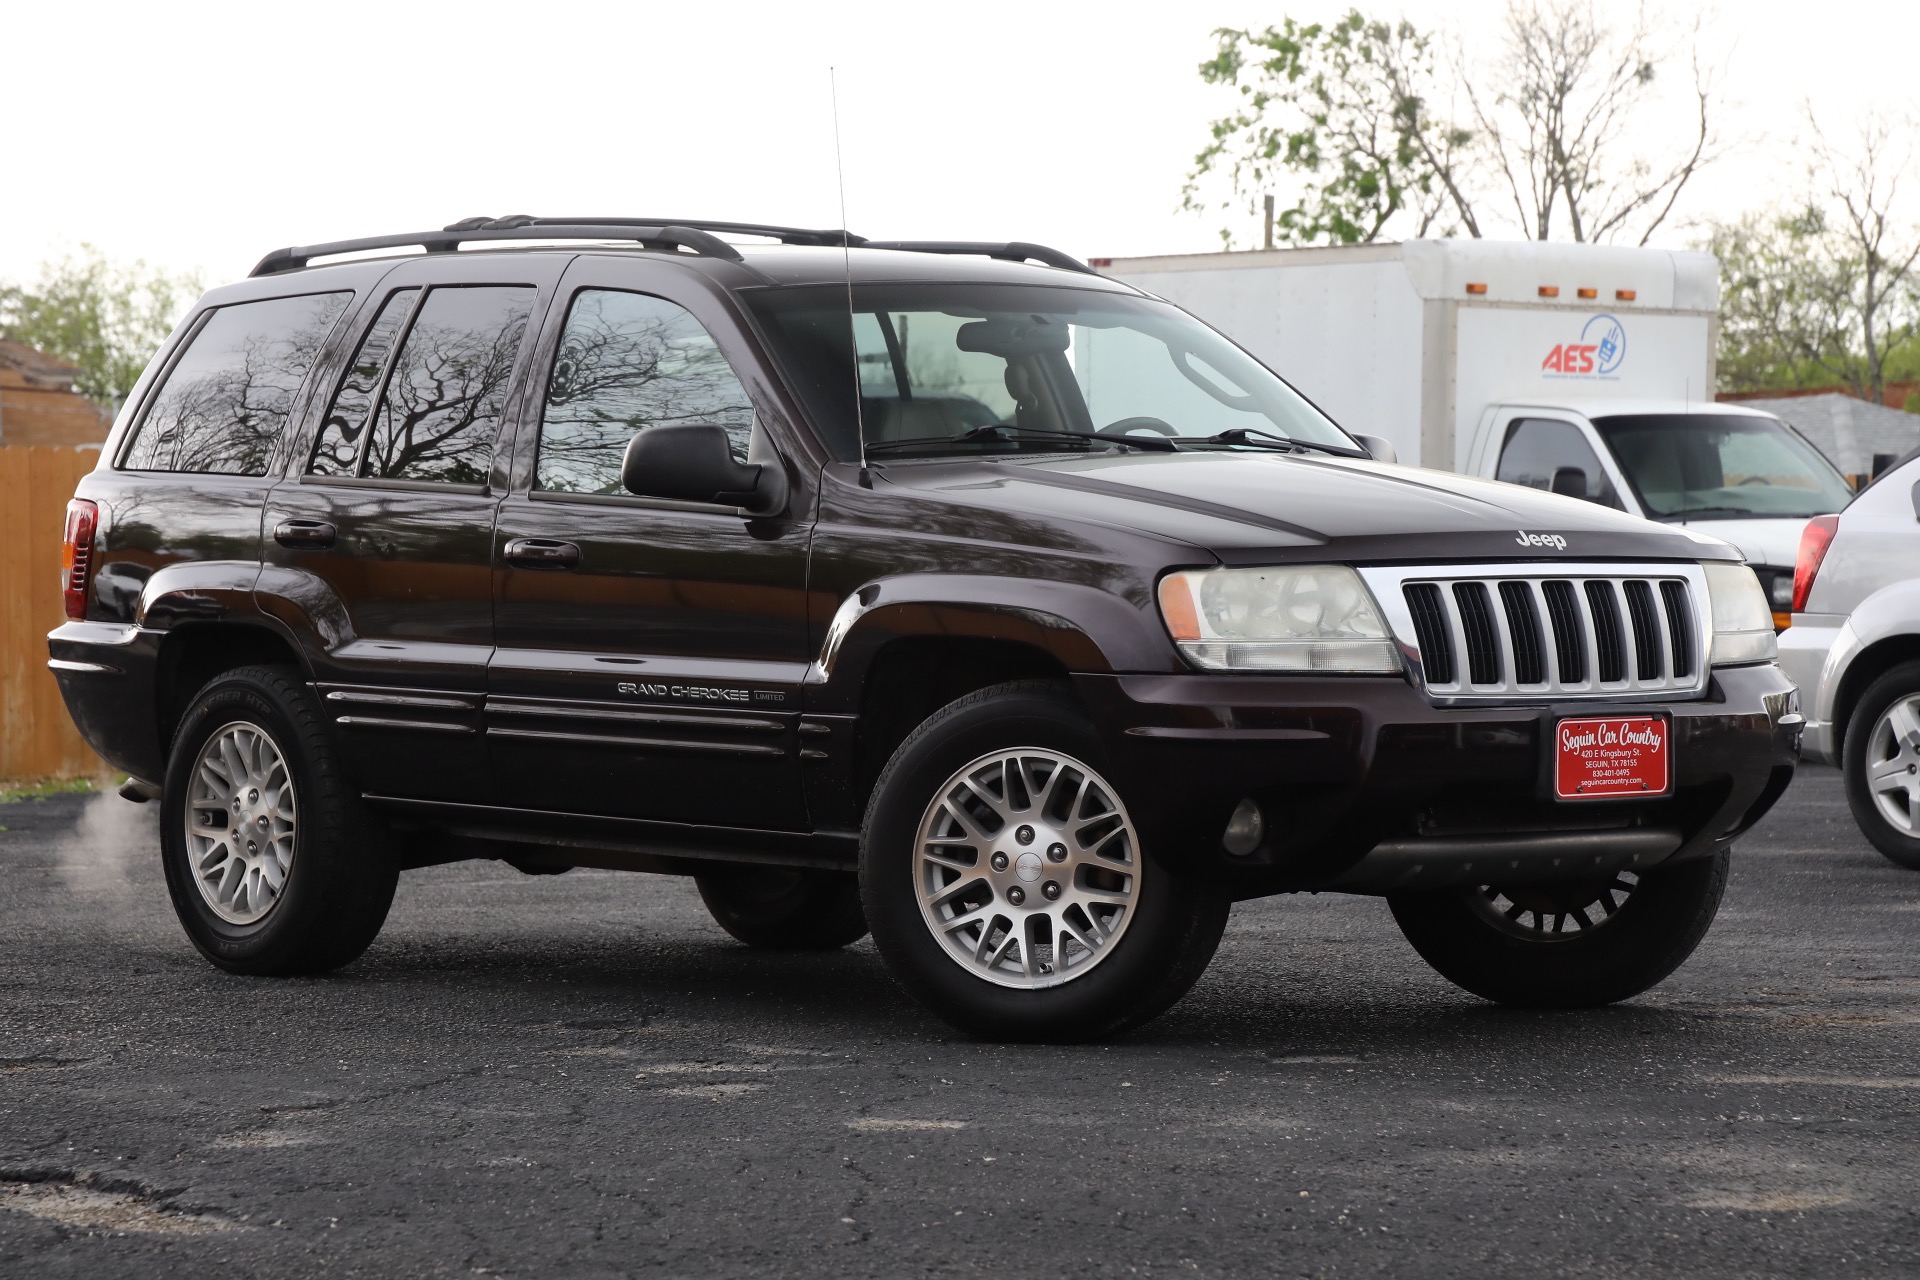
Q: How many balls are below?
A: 0